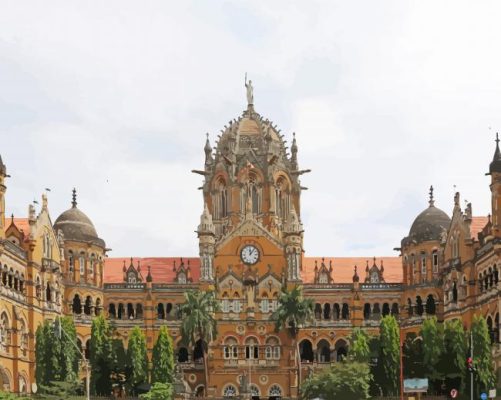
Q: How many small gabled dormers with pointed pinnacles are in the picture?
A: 4